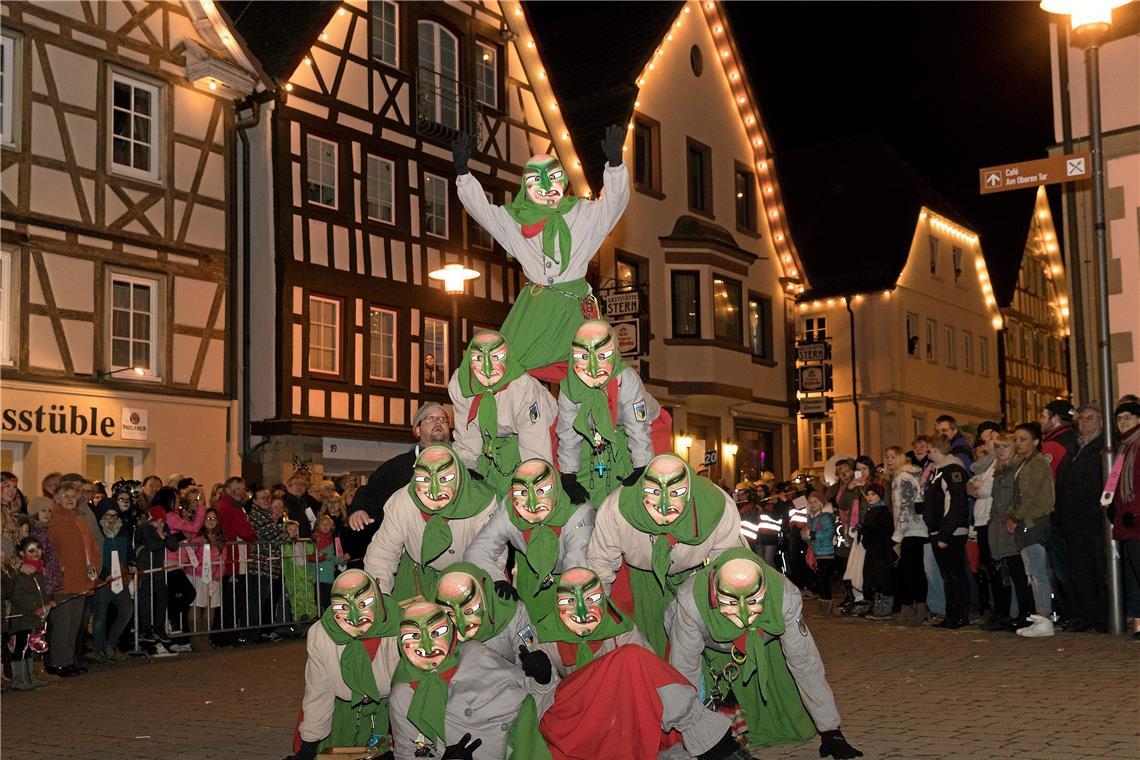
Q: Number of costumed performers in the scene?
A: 11